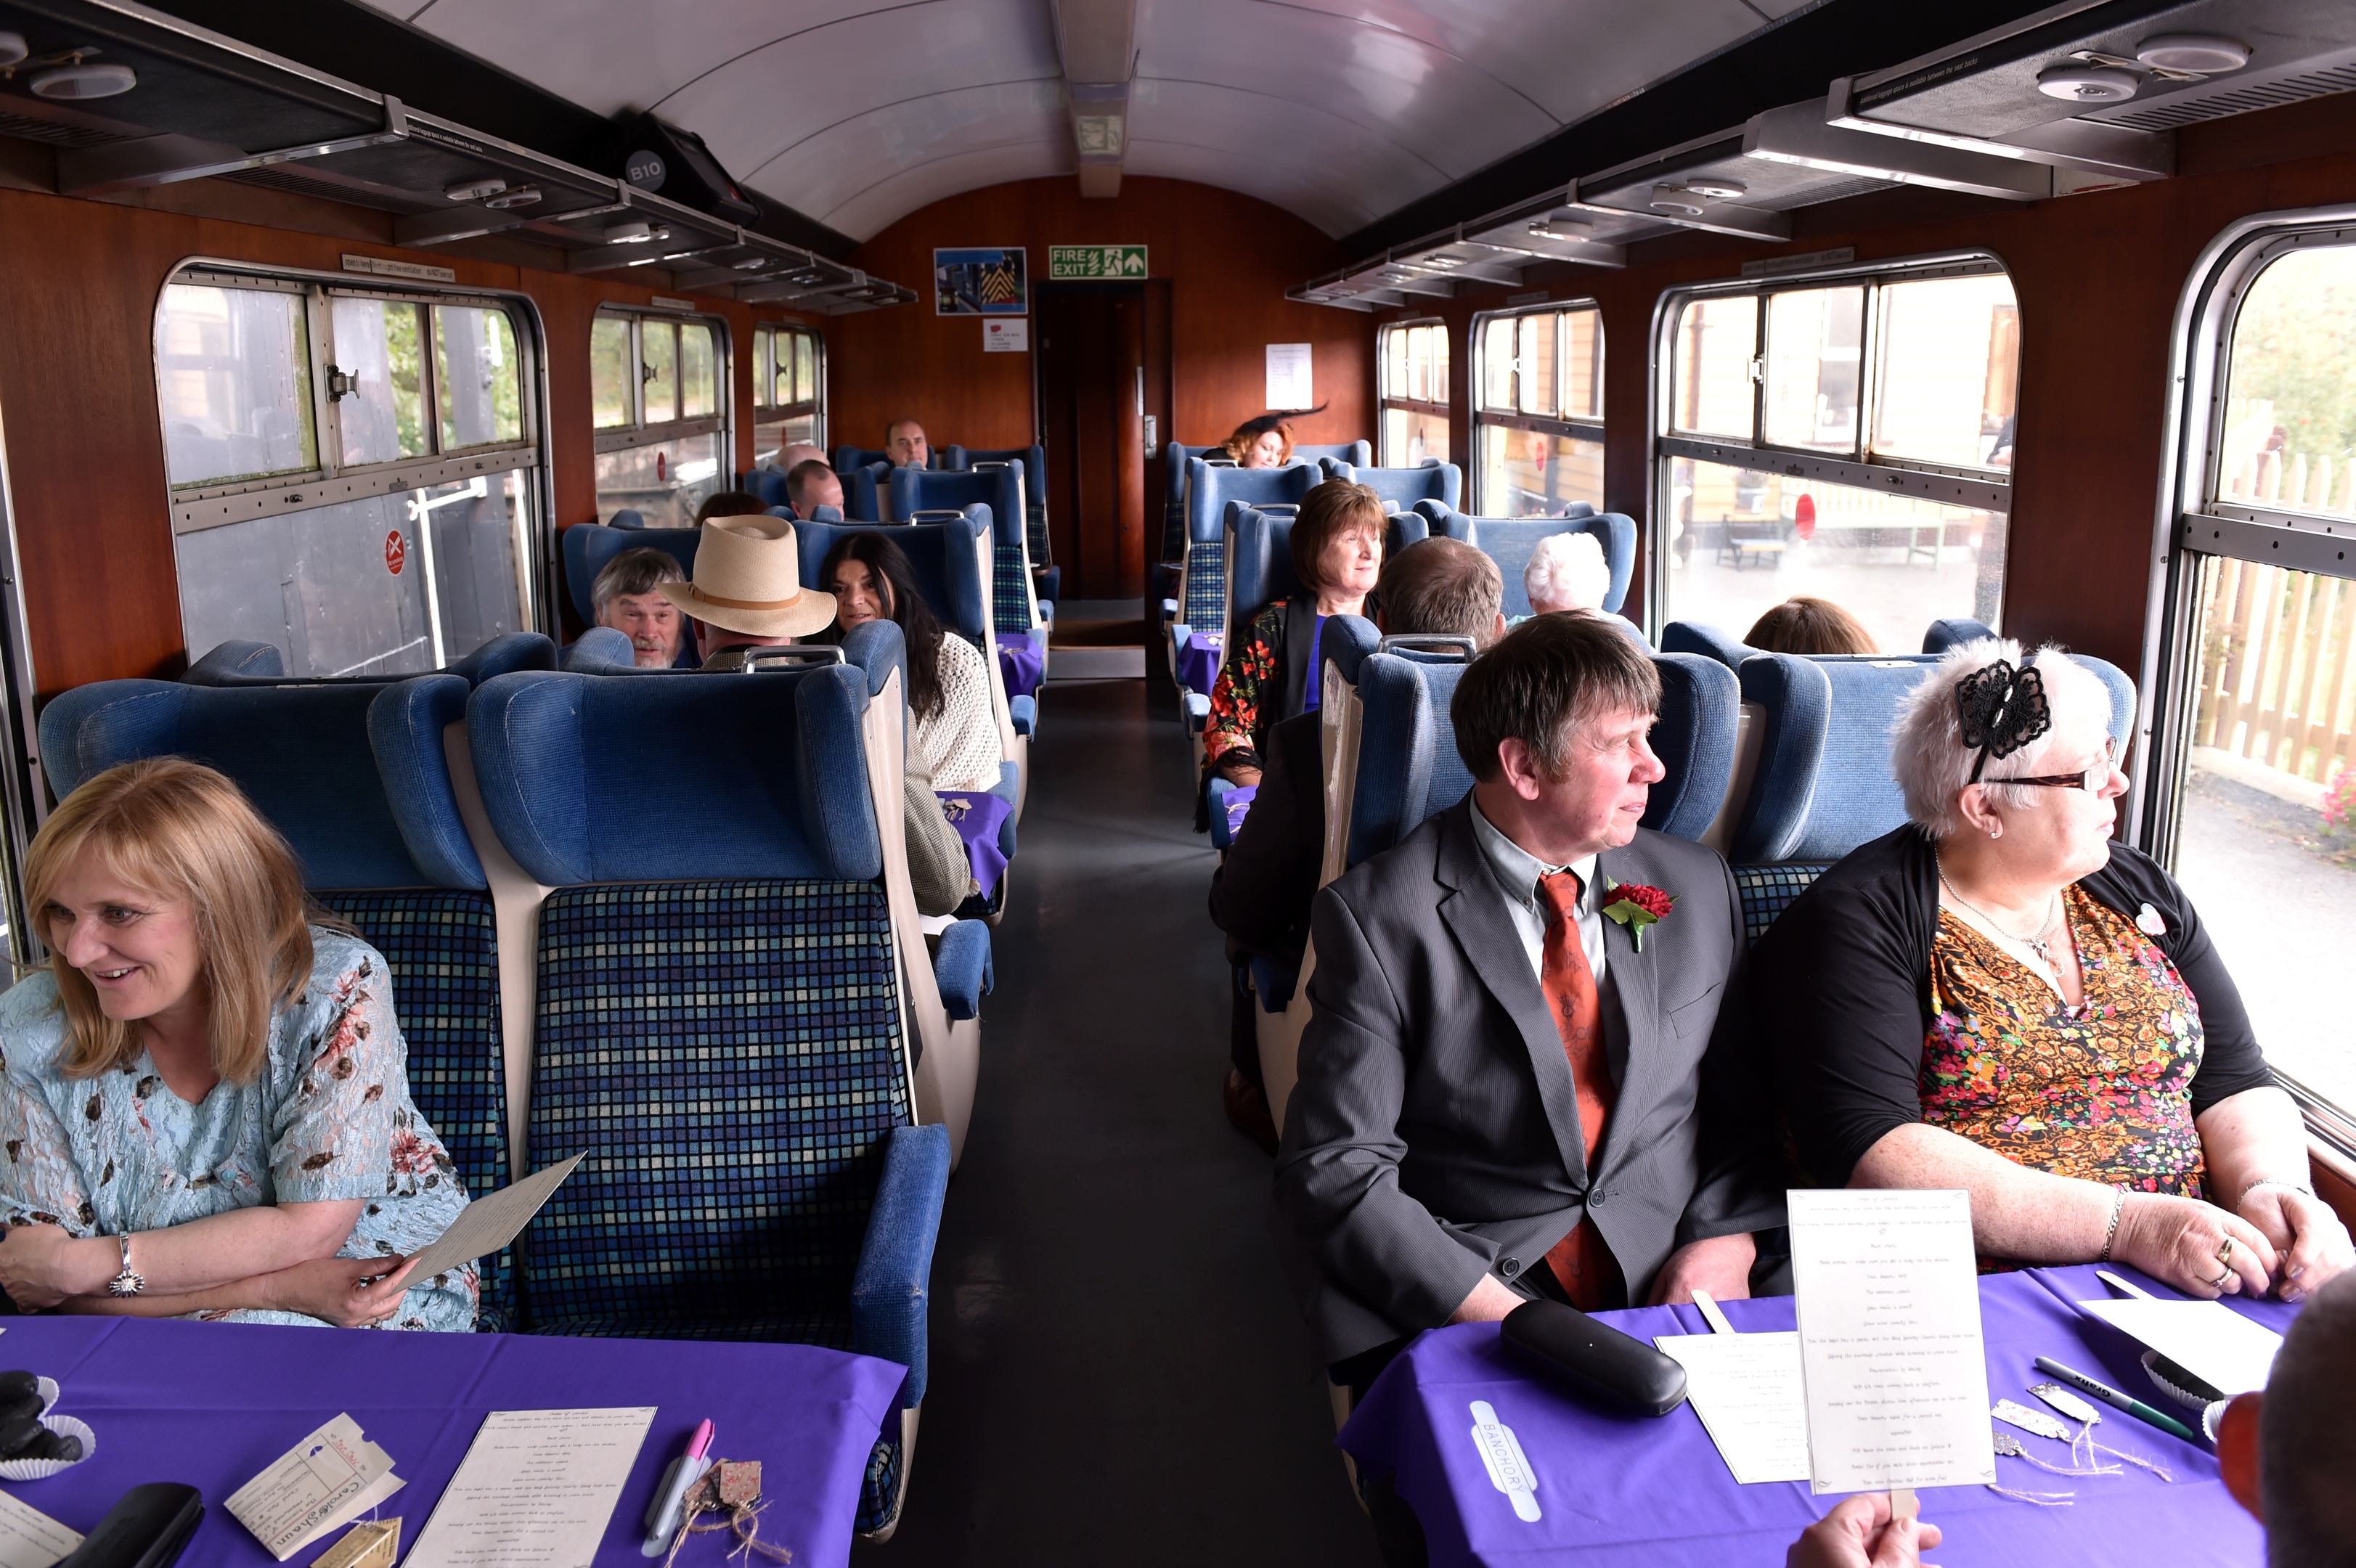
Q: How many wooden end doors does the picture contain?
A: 1